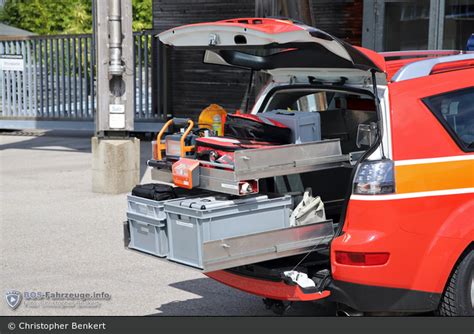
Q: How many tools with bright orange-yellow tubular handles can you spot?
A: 1